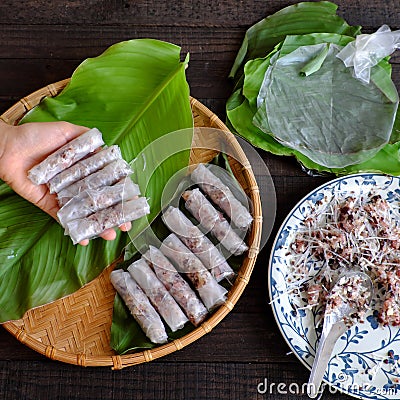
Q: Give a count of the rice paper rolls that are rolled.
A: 12